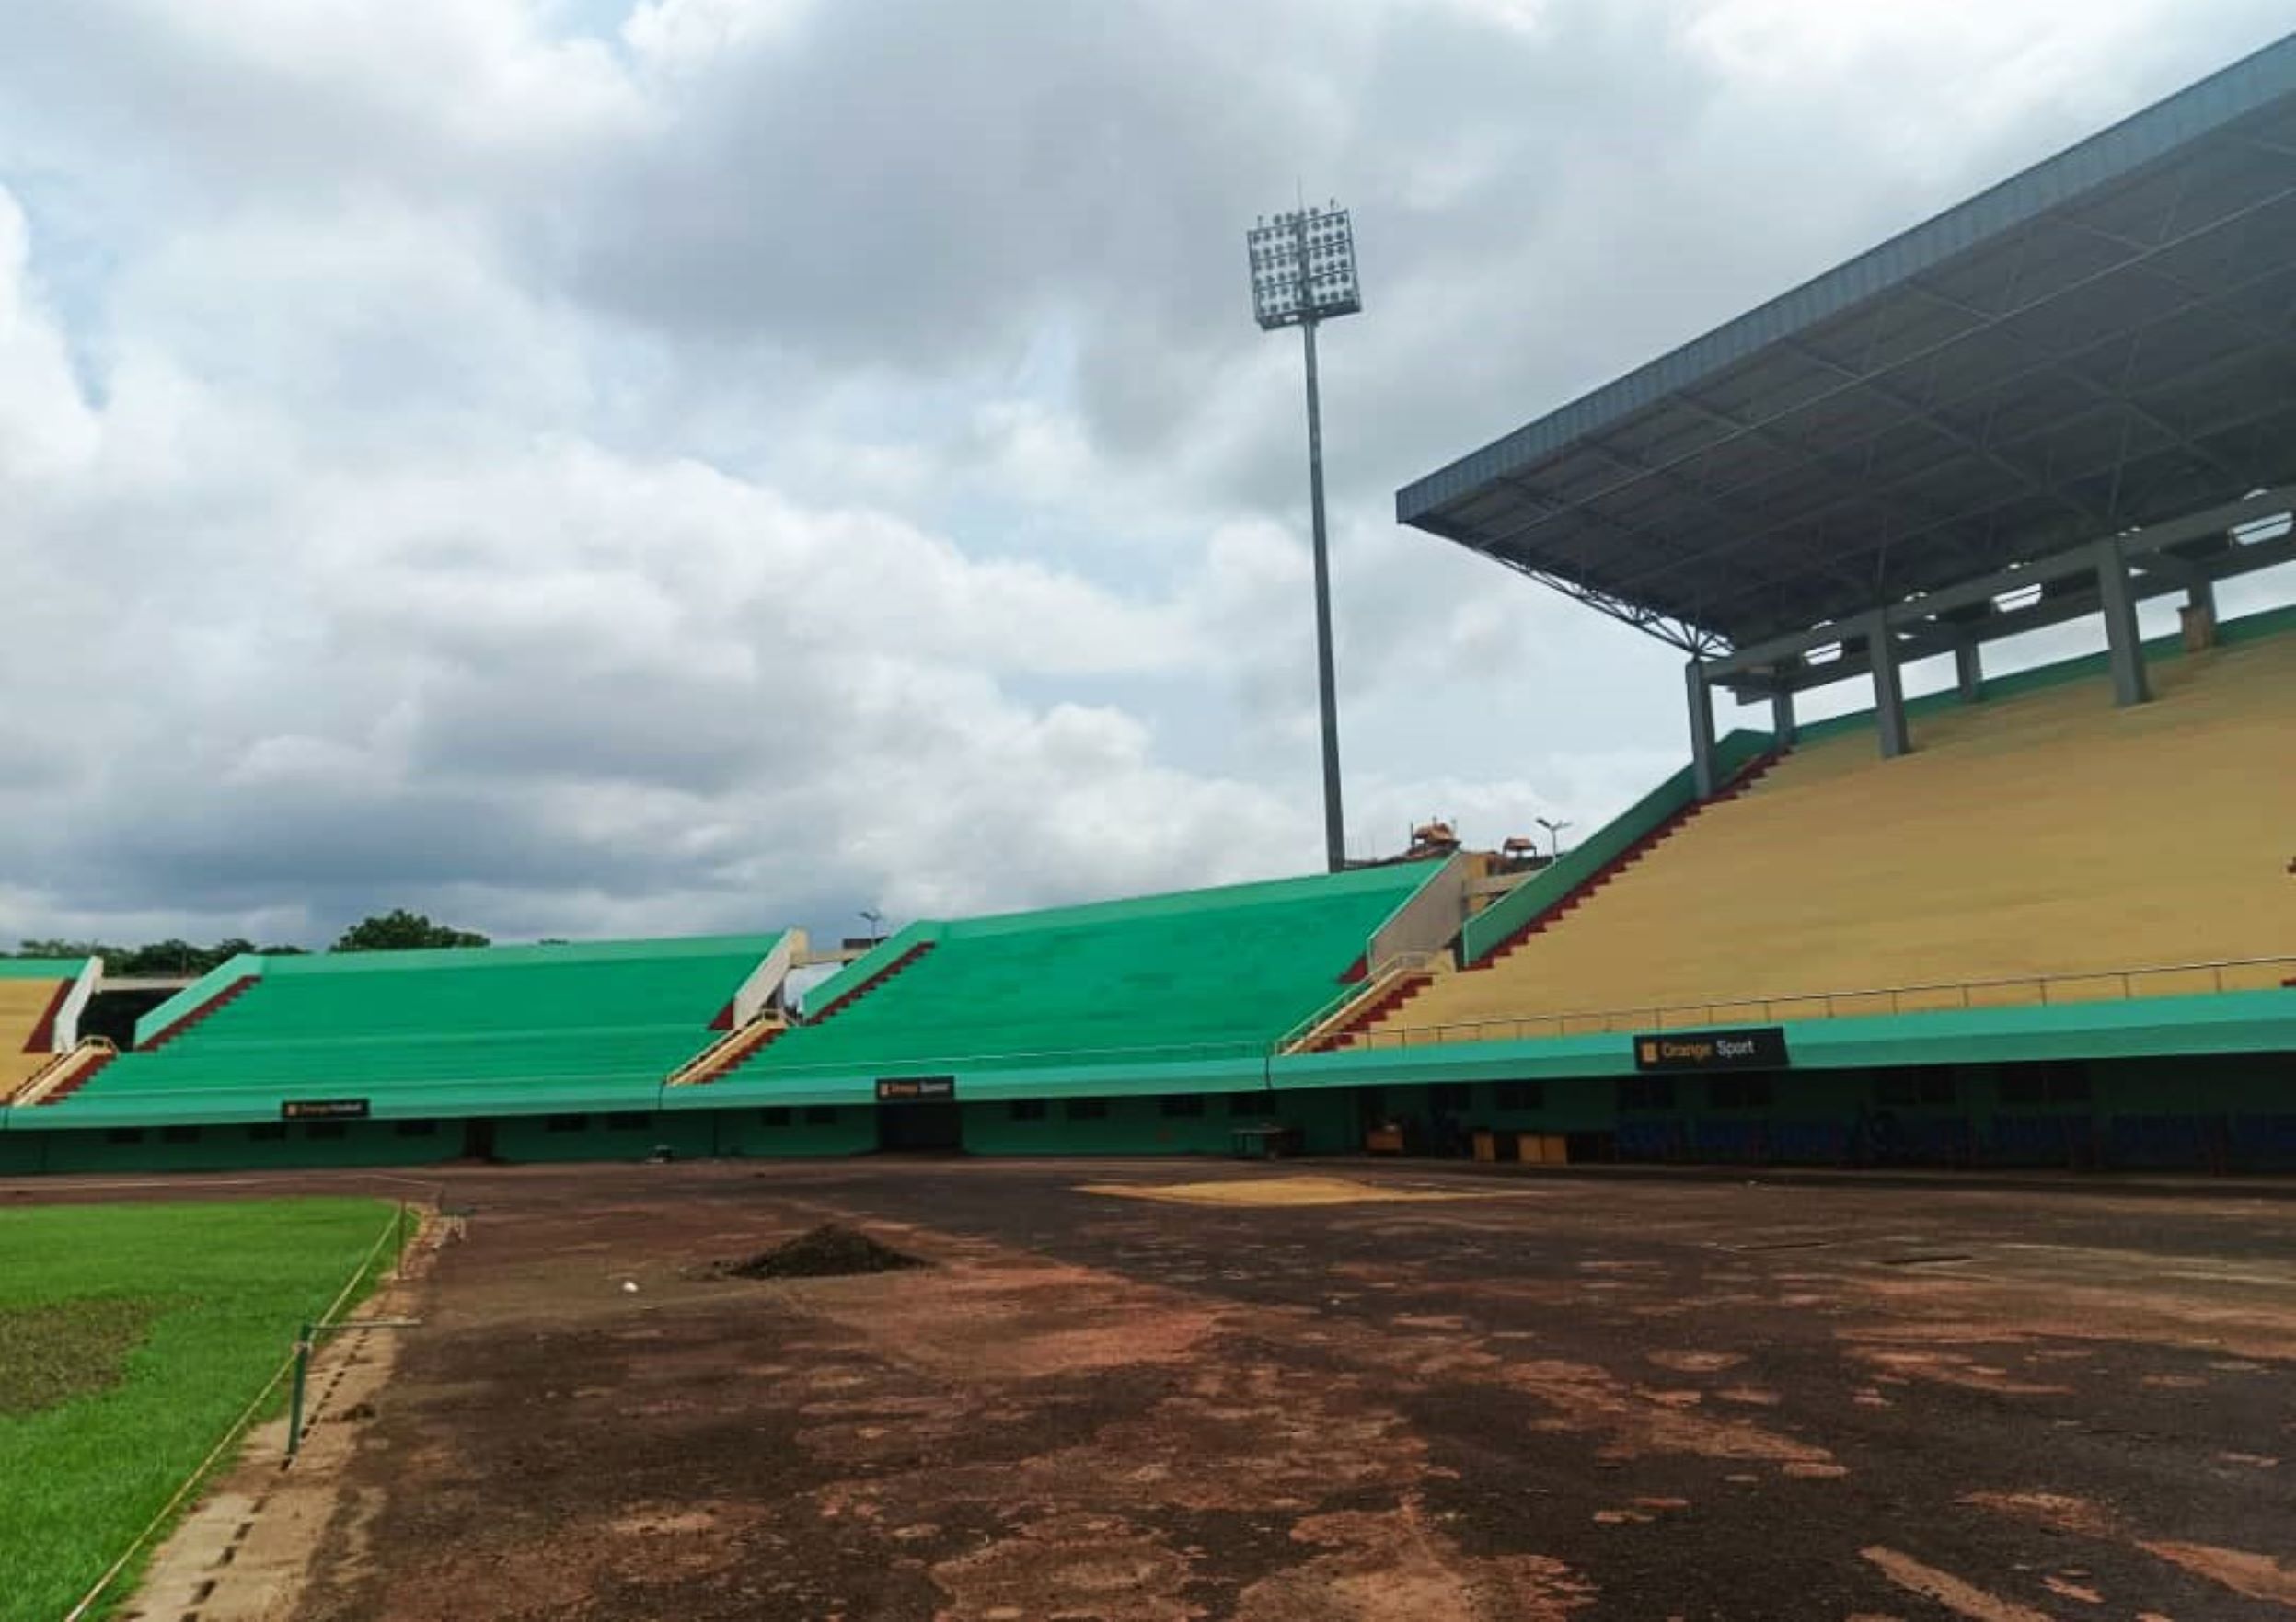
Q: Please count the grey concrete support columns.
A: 6